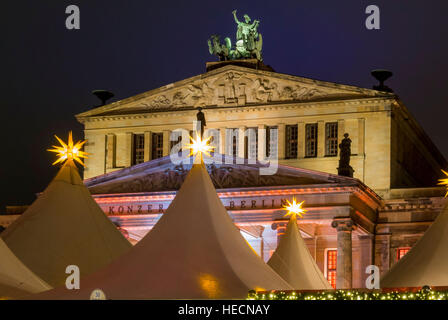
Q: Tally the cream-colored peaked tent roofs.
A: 5